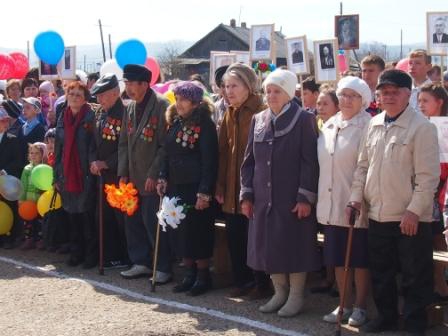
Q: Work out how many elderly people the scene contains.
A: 8